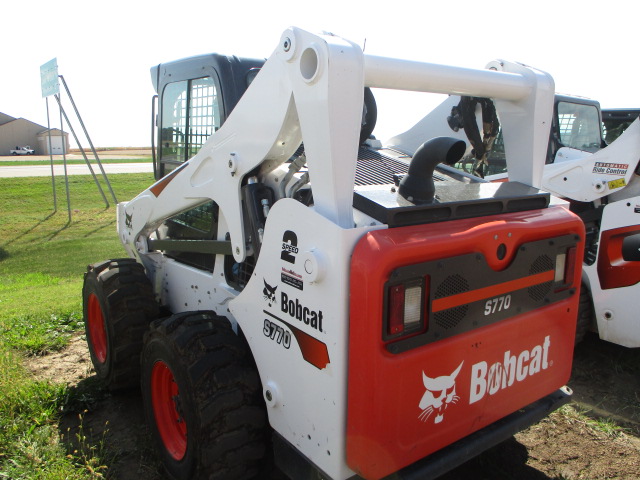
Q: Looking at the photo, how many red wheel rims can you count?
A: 2